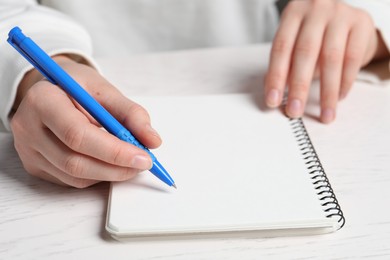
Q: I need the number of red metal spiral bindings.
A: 0